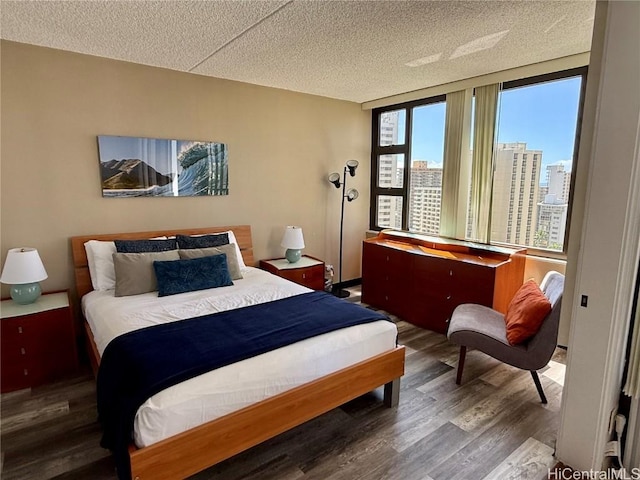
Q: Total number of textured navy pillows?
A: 3